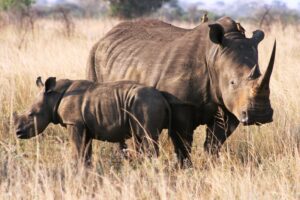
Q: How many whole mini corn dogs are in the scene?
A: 0